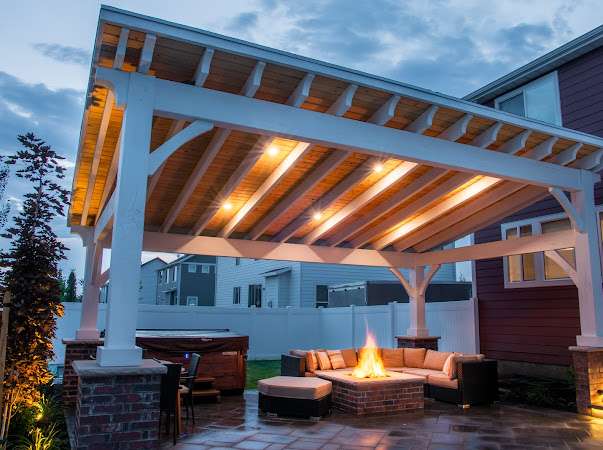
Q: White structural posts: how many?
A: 4